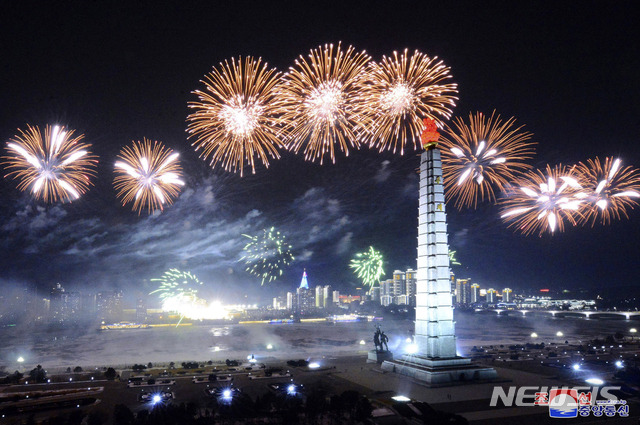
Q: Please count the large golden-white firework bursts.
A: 8